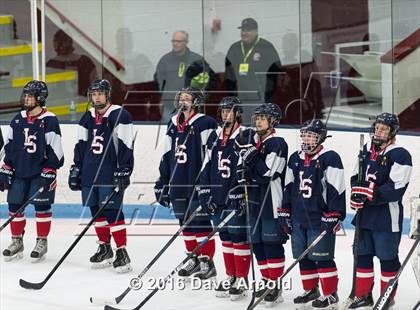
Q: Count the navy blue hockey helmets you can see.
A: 7